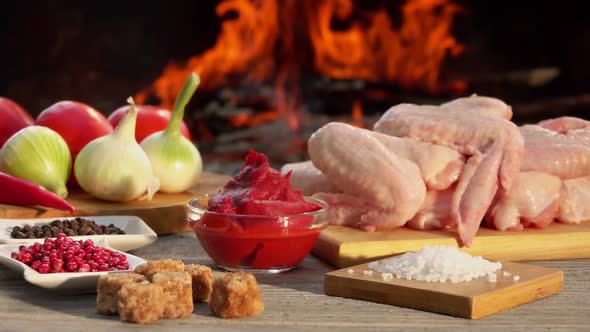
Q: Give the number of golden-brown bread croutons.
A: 6